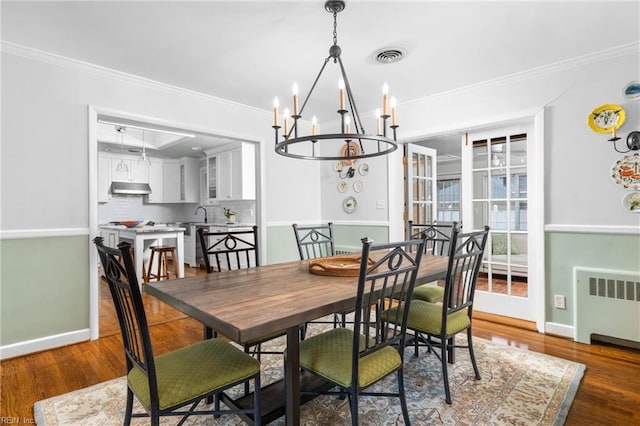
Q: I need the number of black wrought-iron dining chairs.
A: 6